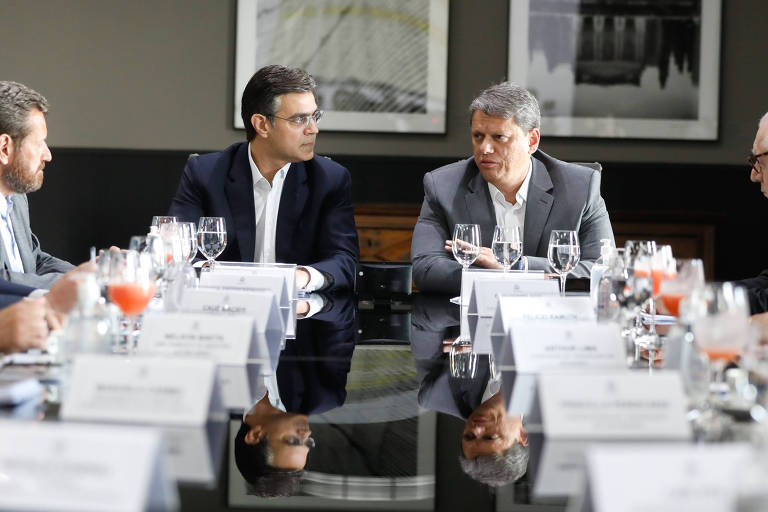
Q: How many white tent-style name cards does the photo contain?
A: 12